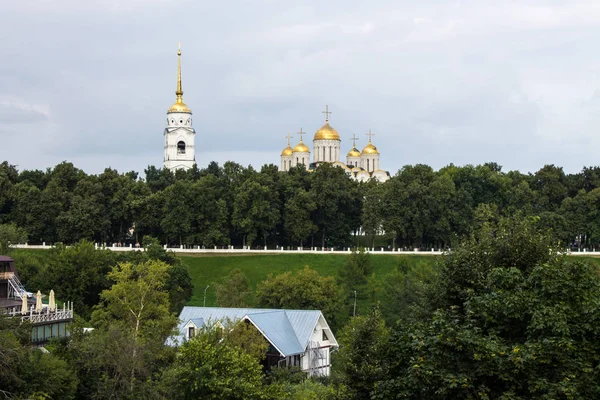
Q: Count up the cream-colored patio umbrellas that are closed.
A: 3